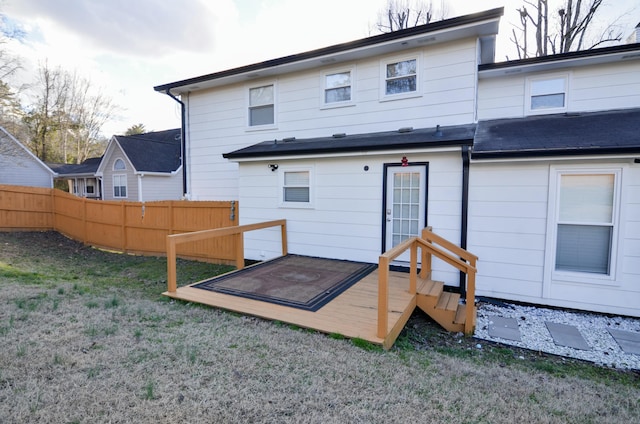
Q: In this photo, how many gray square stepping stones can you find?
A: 3